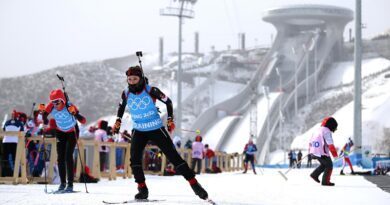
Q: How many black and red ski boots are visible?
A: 2